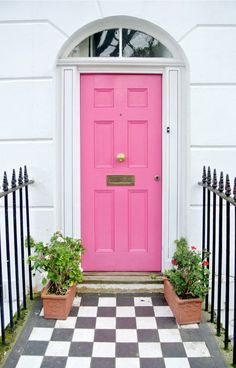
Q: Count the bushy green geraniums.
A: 2